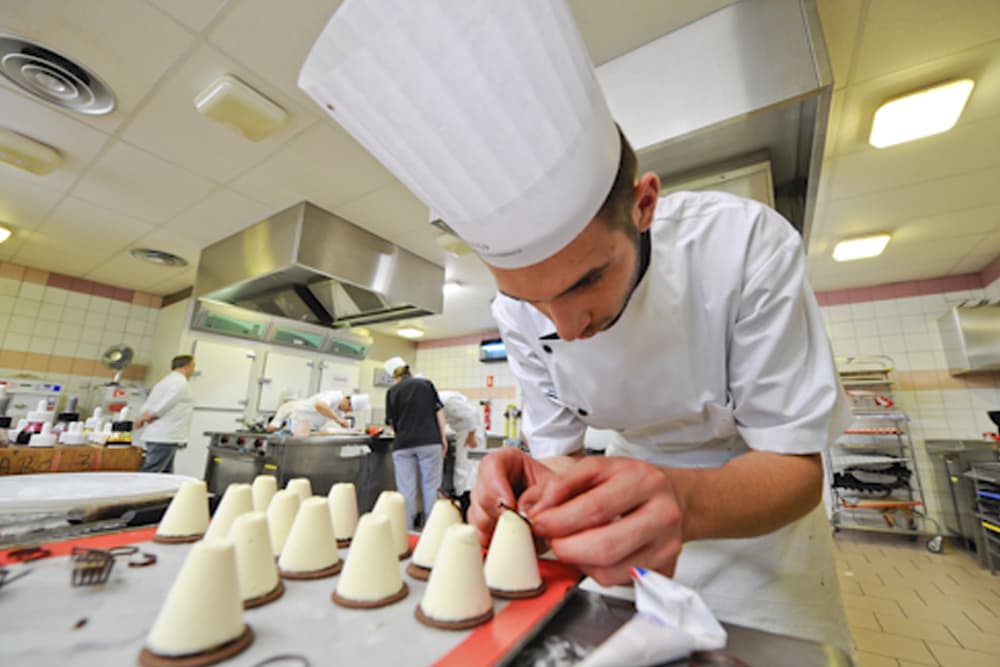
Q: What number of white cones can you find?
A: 14